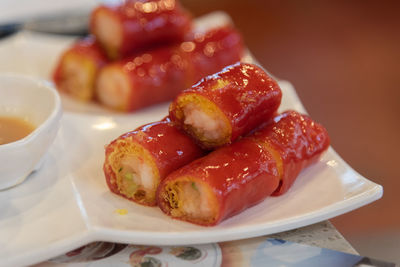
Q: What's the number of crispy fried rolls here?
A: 8